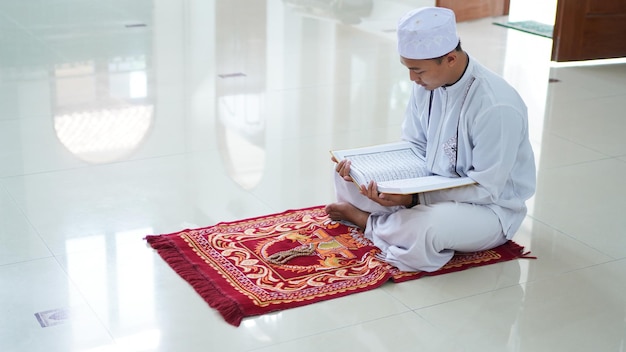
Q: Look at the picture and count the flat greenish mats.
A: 1